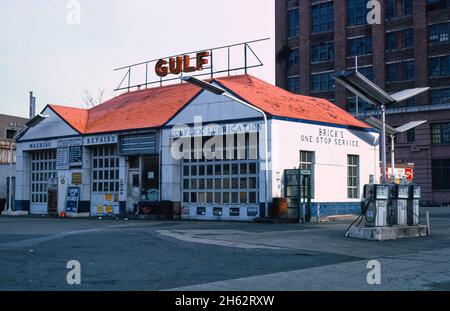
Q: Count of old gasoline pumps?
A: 3